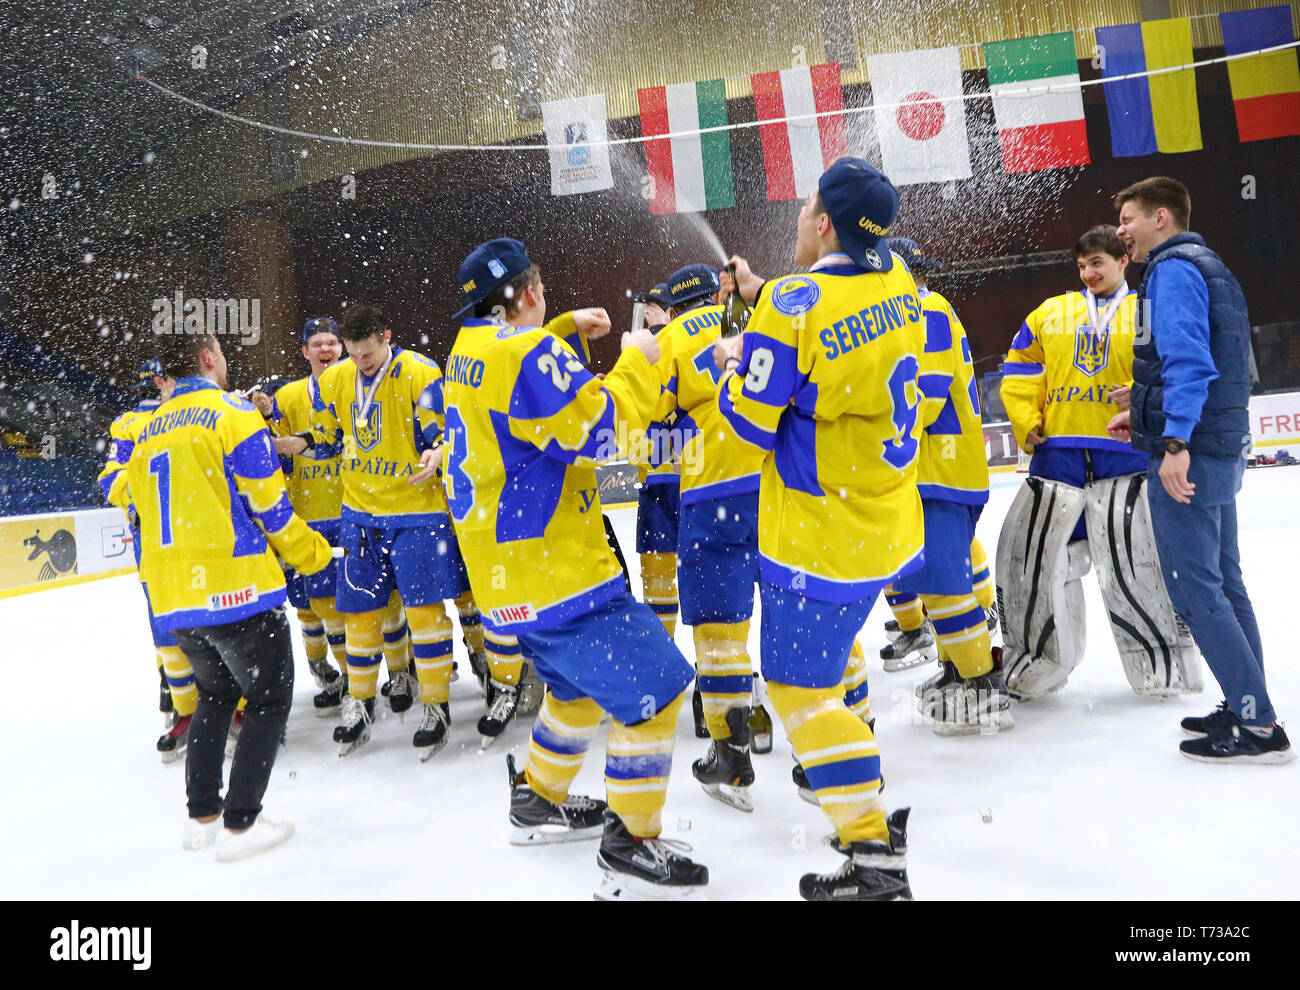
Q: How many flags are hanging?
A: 7